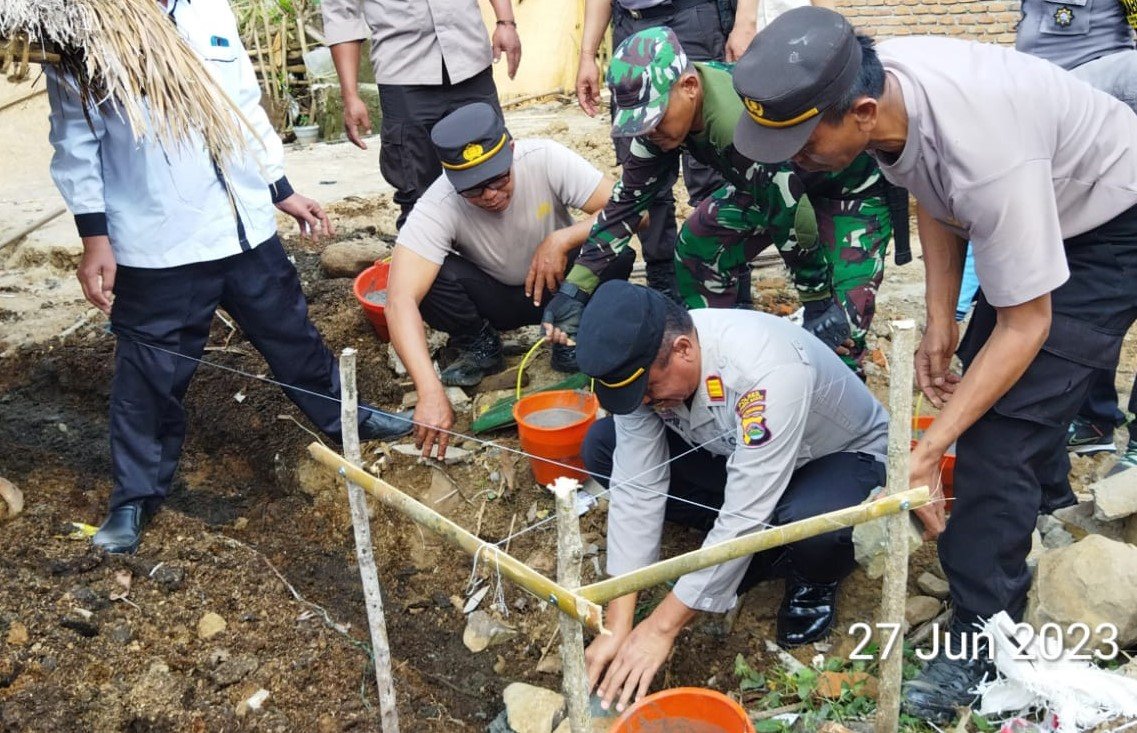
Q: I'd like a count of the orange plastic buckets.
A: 4